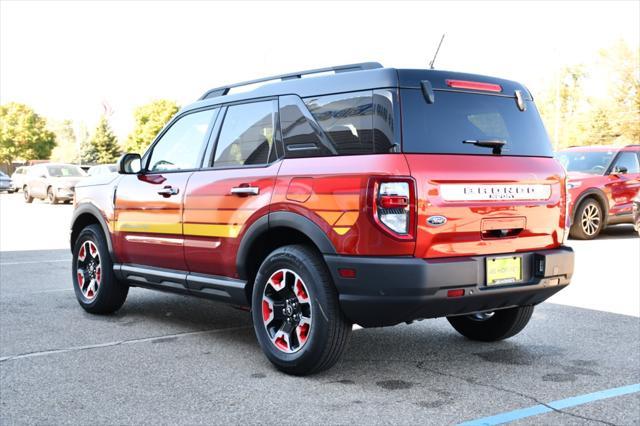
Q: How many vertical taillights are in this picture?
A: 1